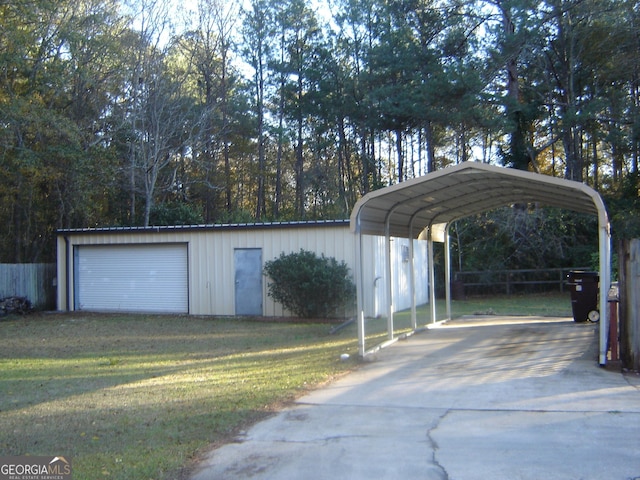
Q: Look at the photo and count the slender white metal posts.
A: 6